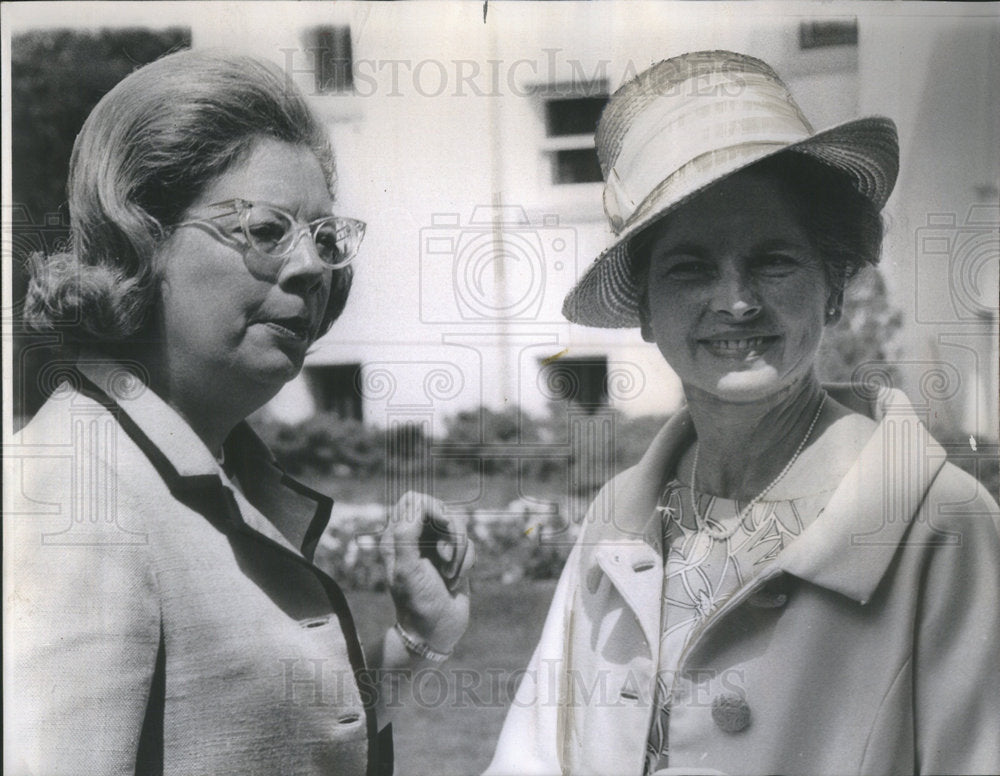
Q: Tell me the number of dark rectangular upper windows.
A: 3